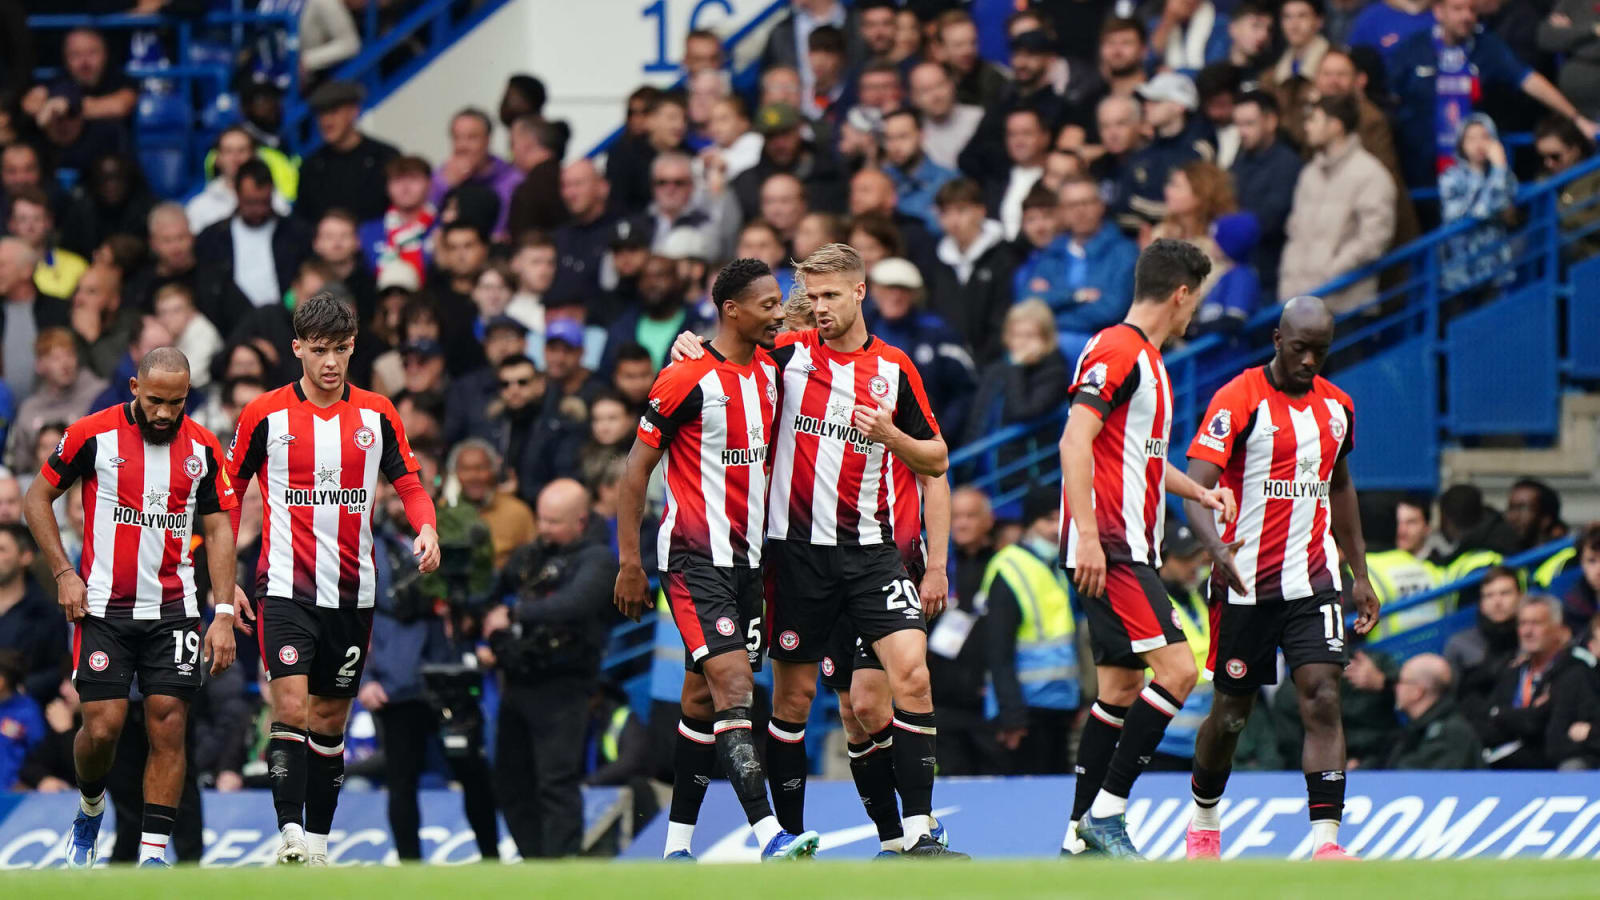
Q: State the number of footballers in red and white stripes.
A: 7